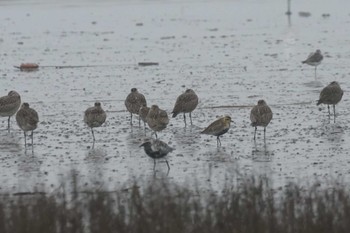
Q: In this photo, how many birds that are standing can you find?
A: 12